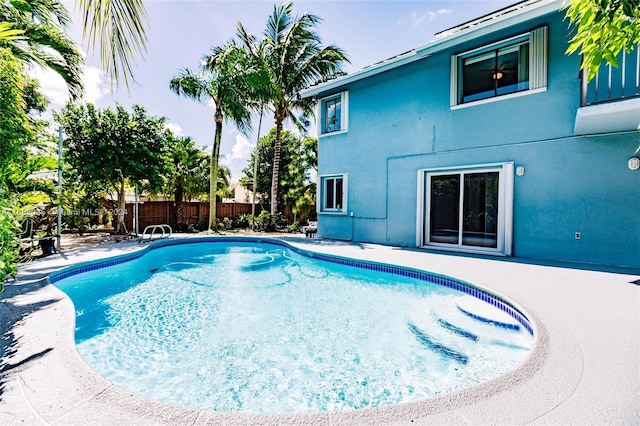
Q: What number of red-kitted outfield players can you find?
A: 0